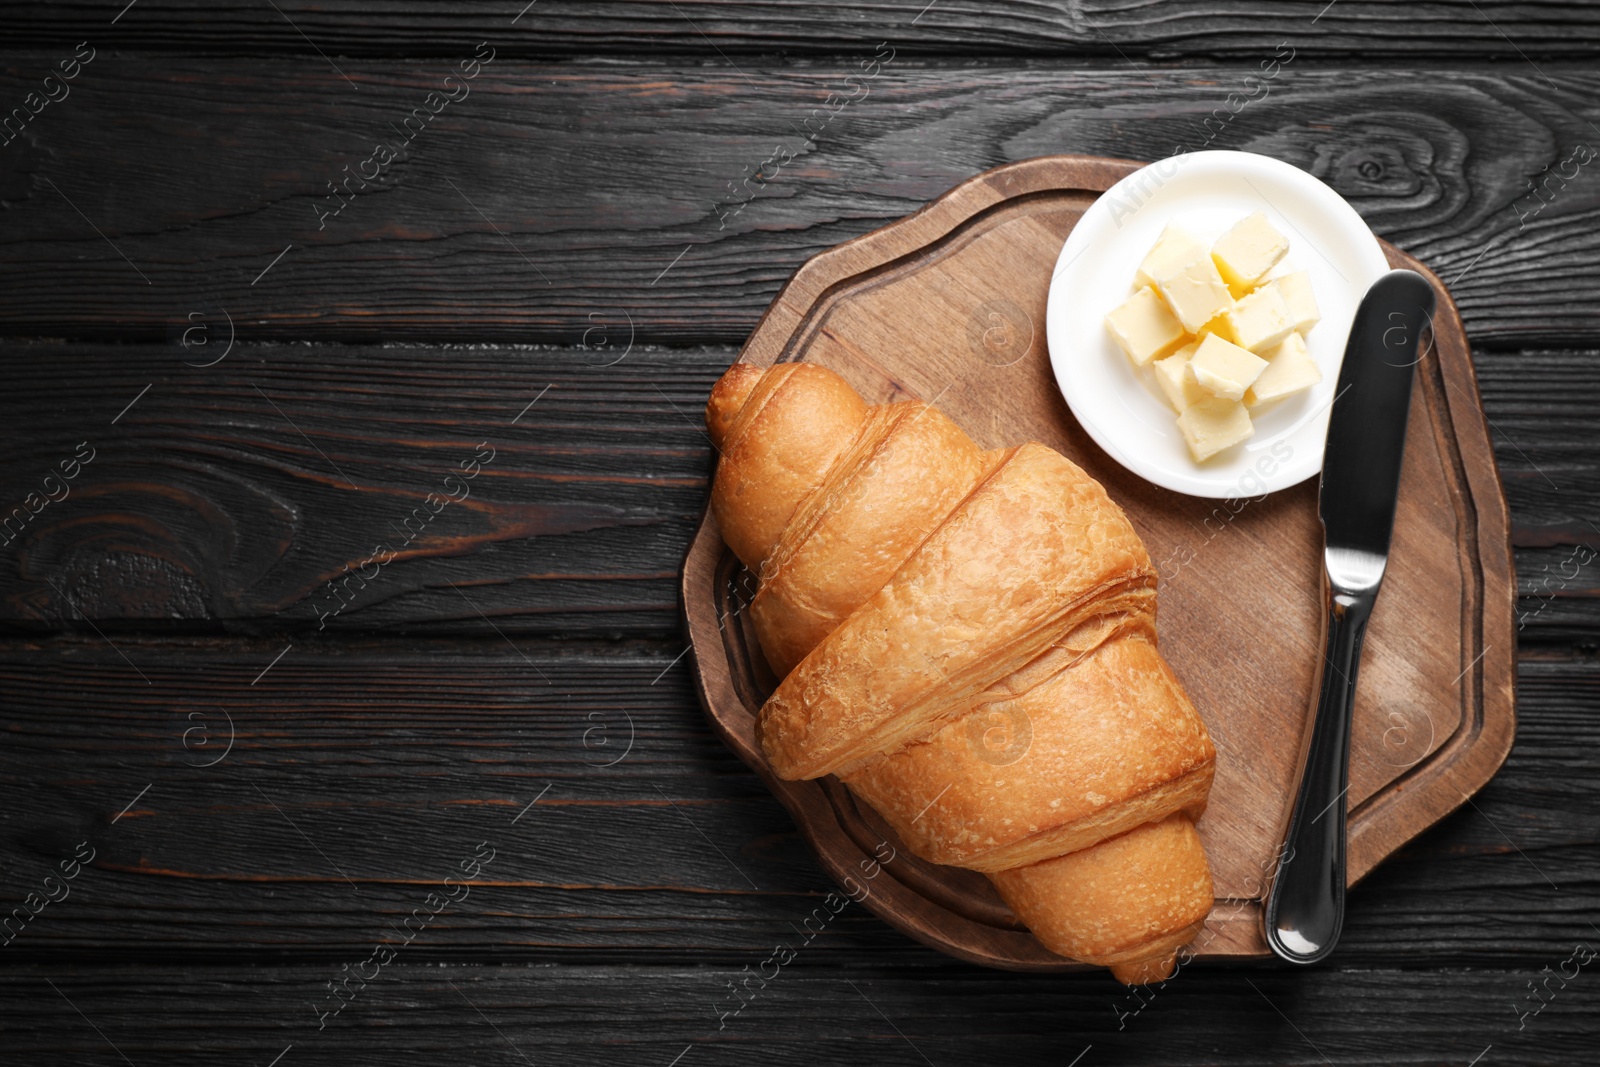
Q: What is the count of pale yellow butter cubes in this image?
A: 10